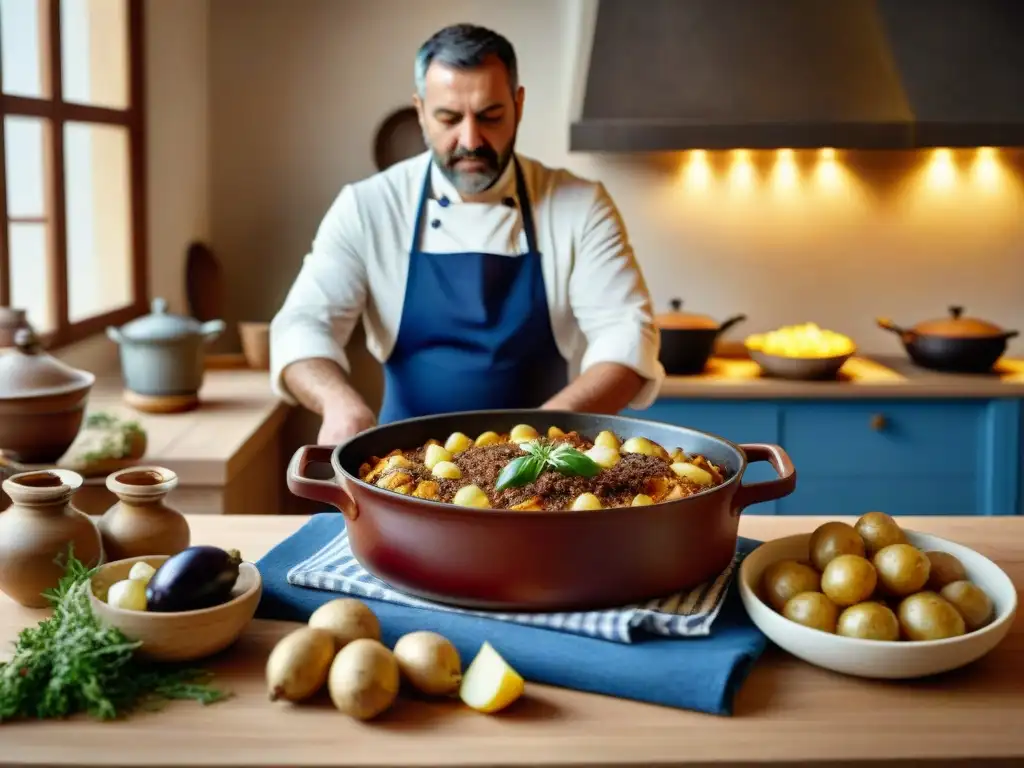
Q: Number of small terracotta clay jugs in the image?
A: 2